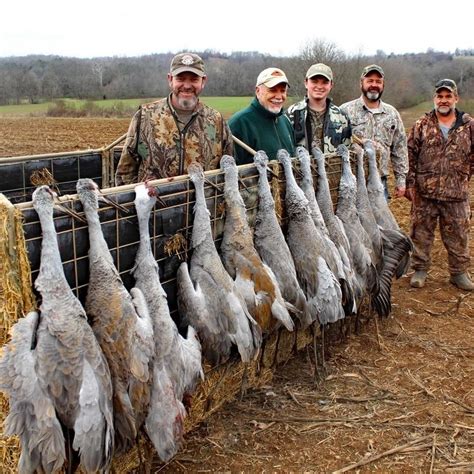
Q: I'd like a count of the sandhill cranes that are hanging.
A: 12